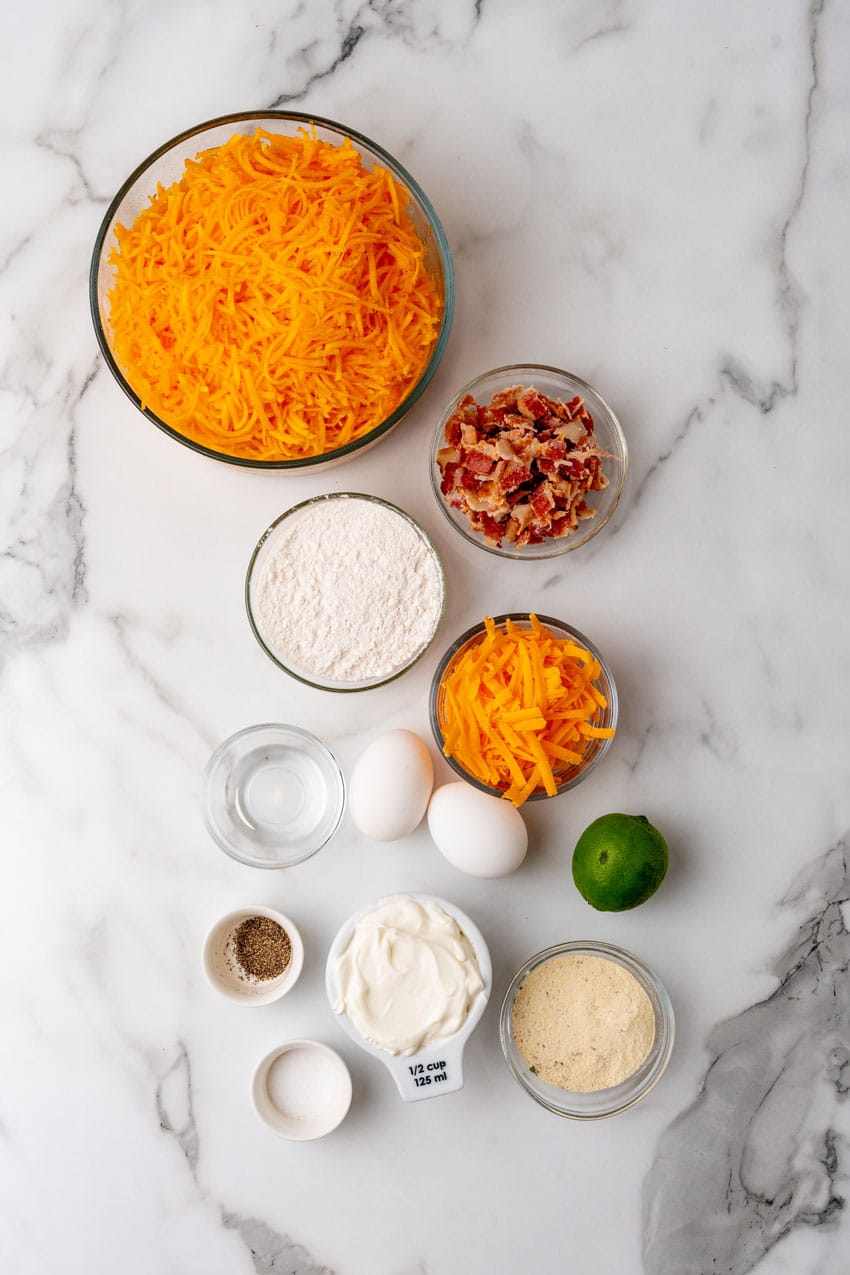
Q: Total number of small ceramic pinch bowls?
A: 2